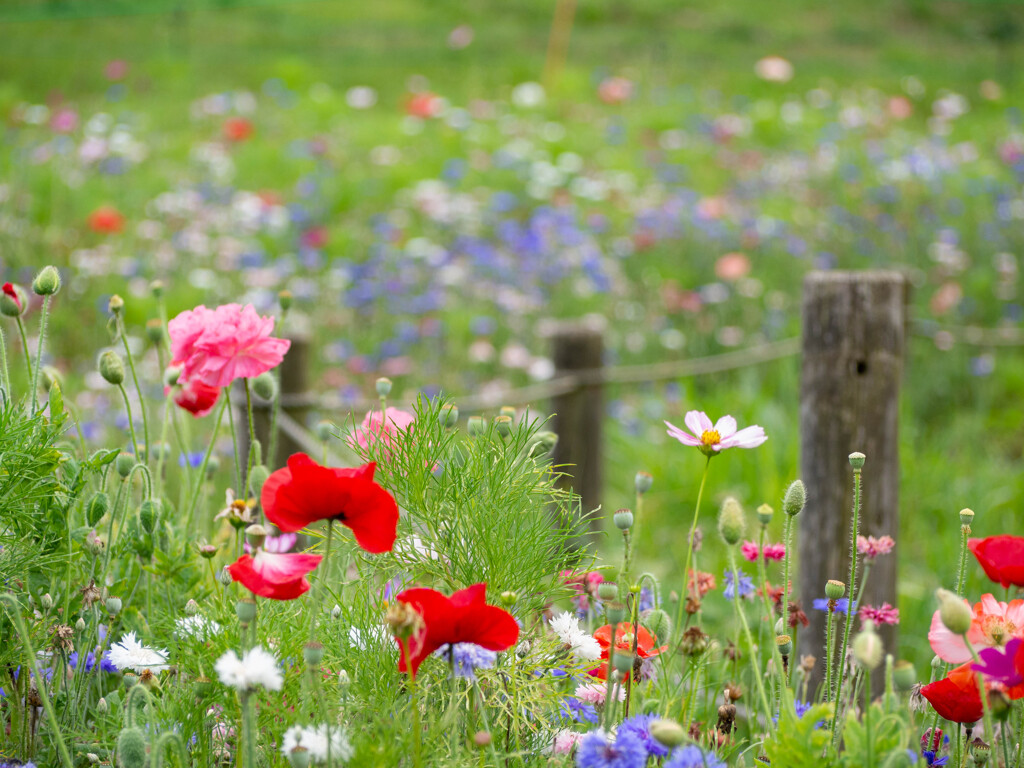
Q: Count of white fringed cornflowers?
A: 5